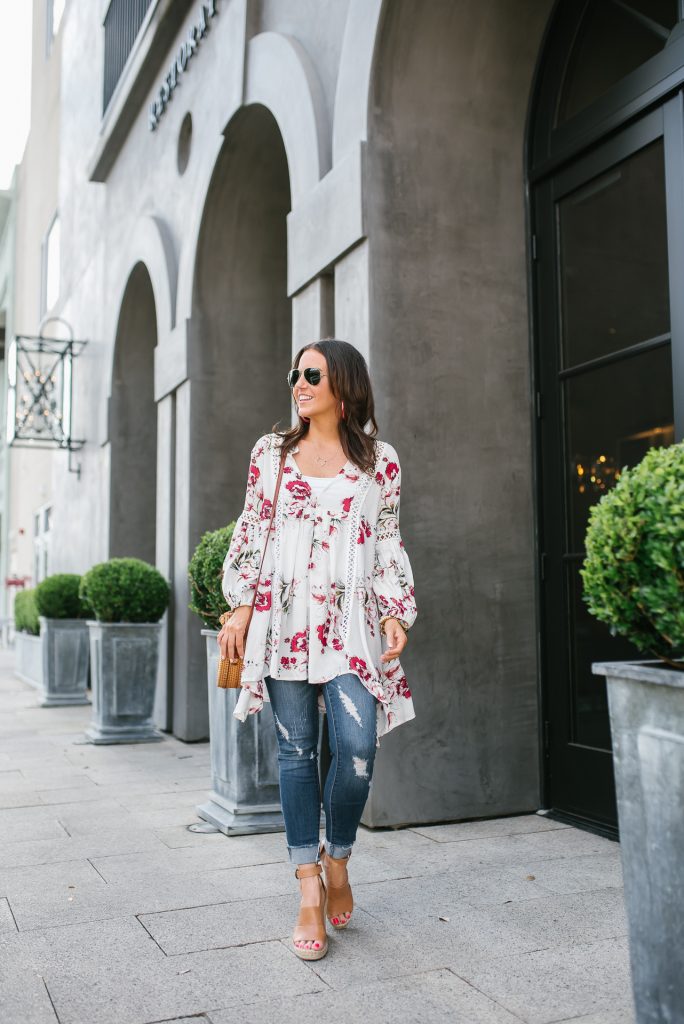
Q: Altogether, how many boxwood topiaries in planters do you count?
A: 5